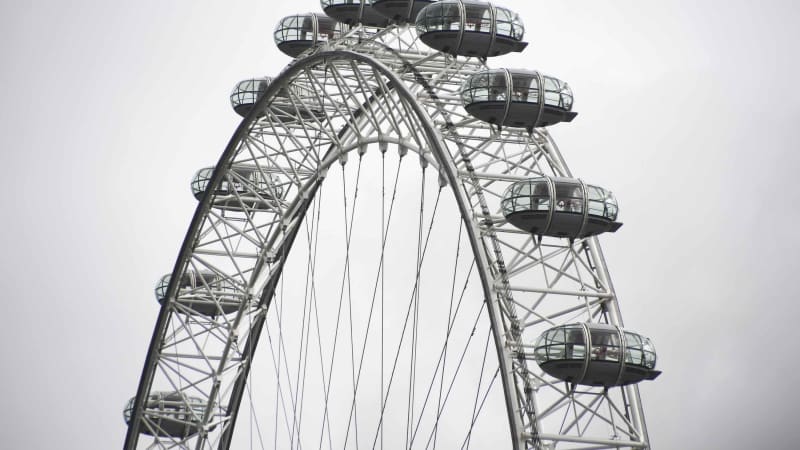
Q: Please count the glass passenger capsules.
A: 11